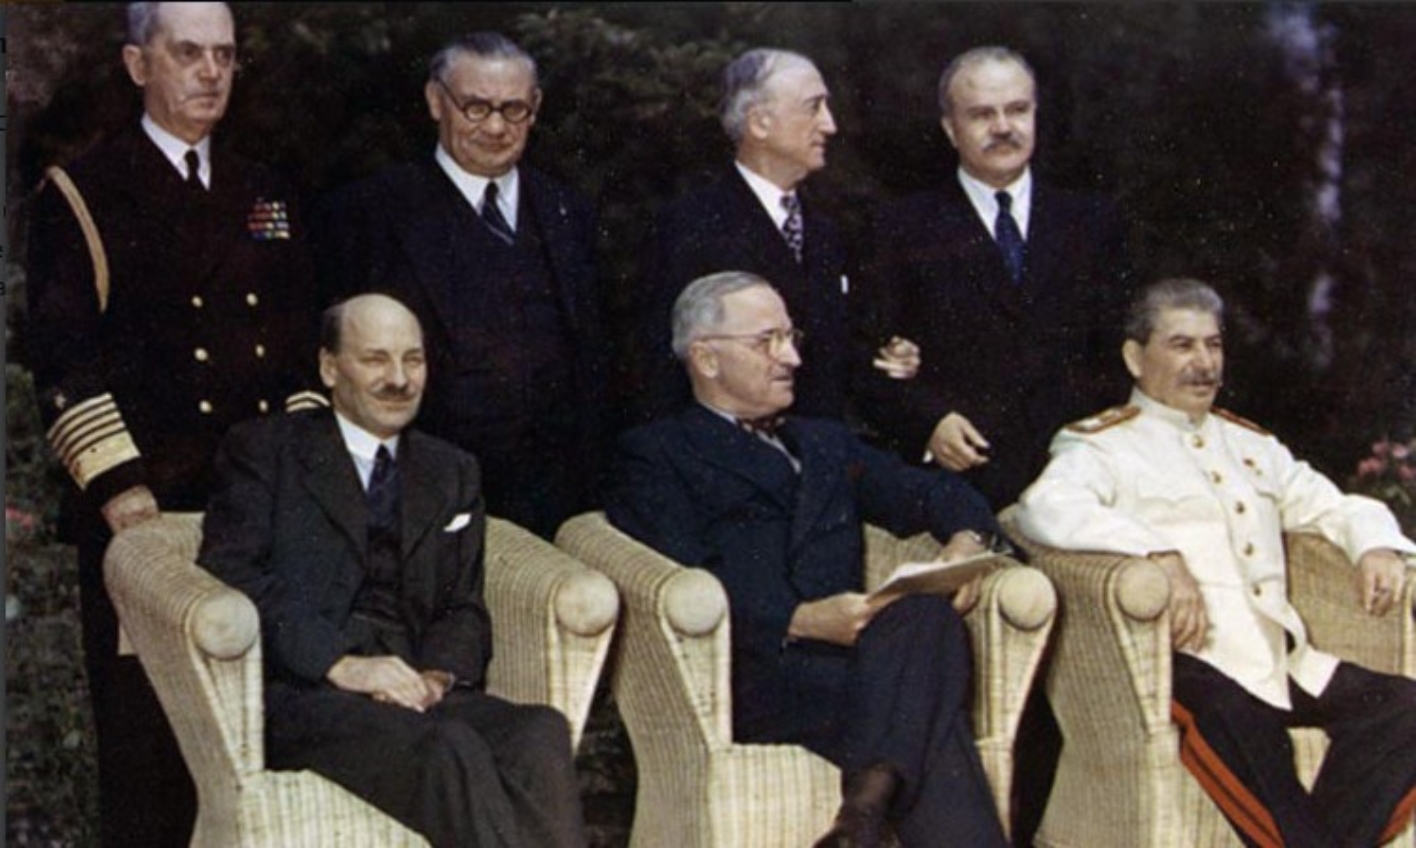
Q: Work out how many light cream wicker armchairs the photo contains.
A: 3